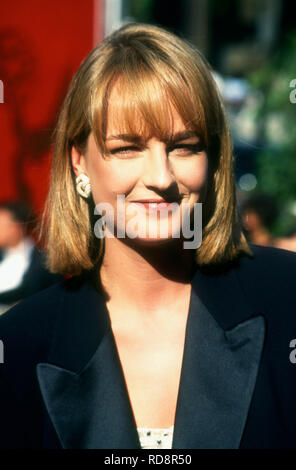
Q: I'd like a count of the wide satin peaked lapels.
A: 2